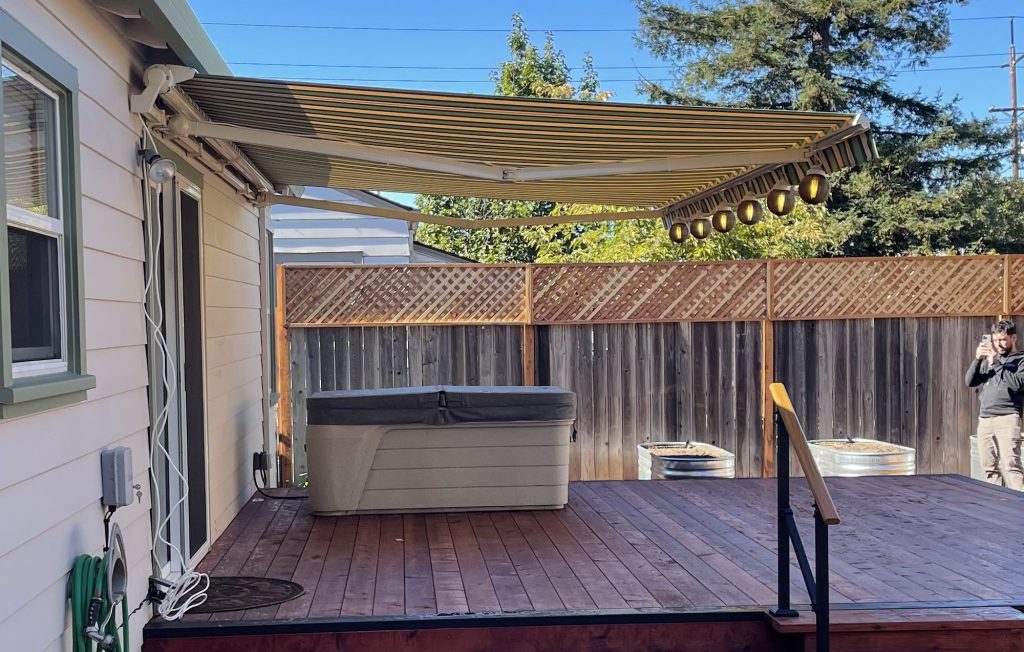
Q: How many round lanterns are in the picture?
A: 6